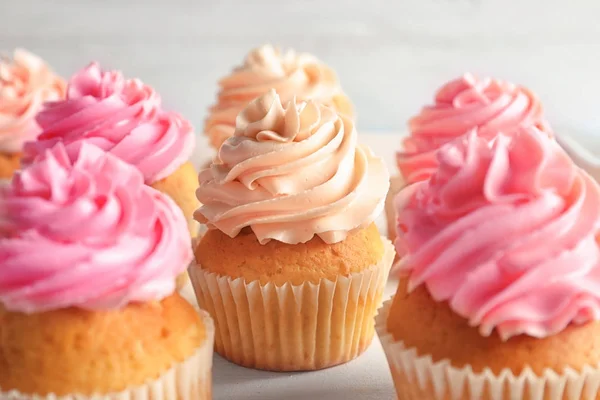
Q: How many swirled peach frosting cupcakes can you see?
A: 3